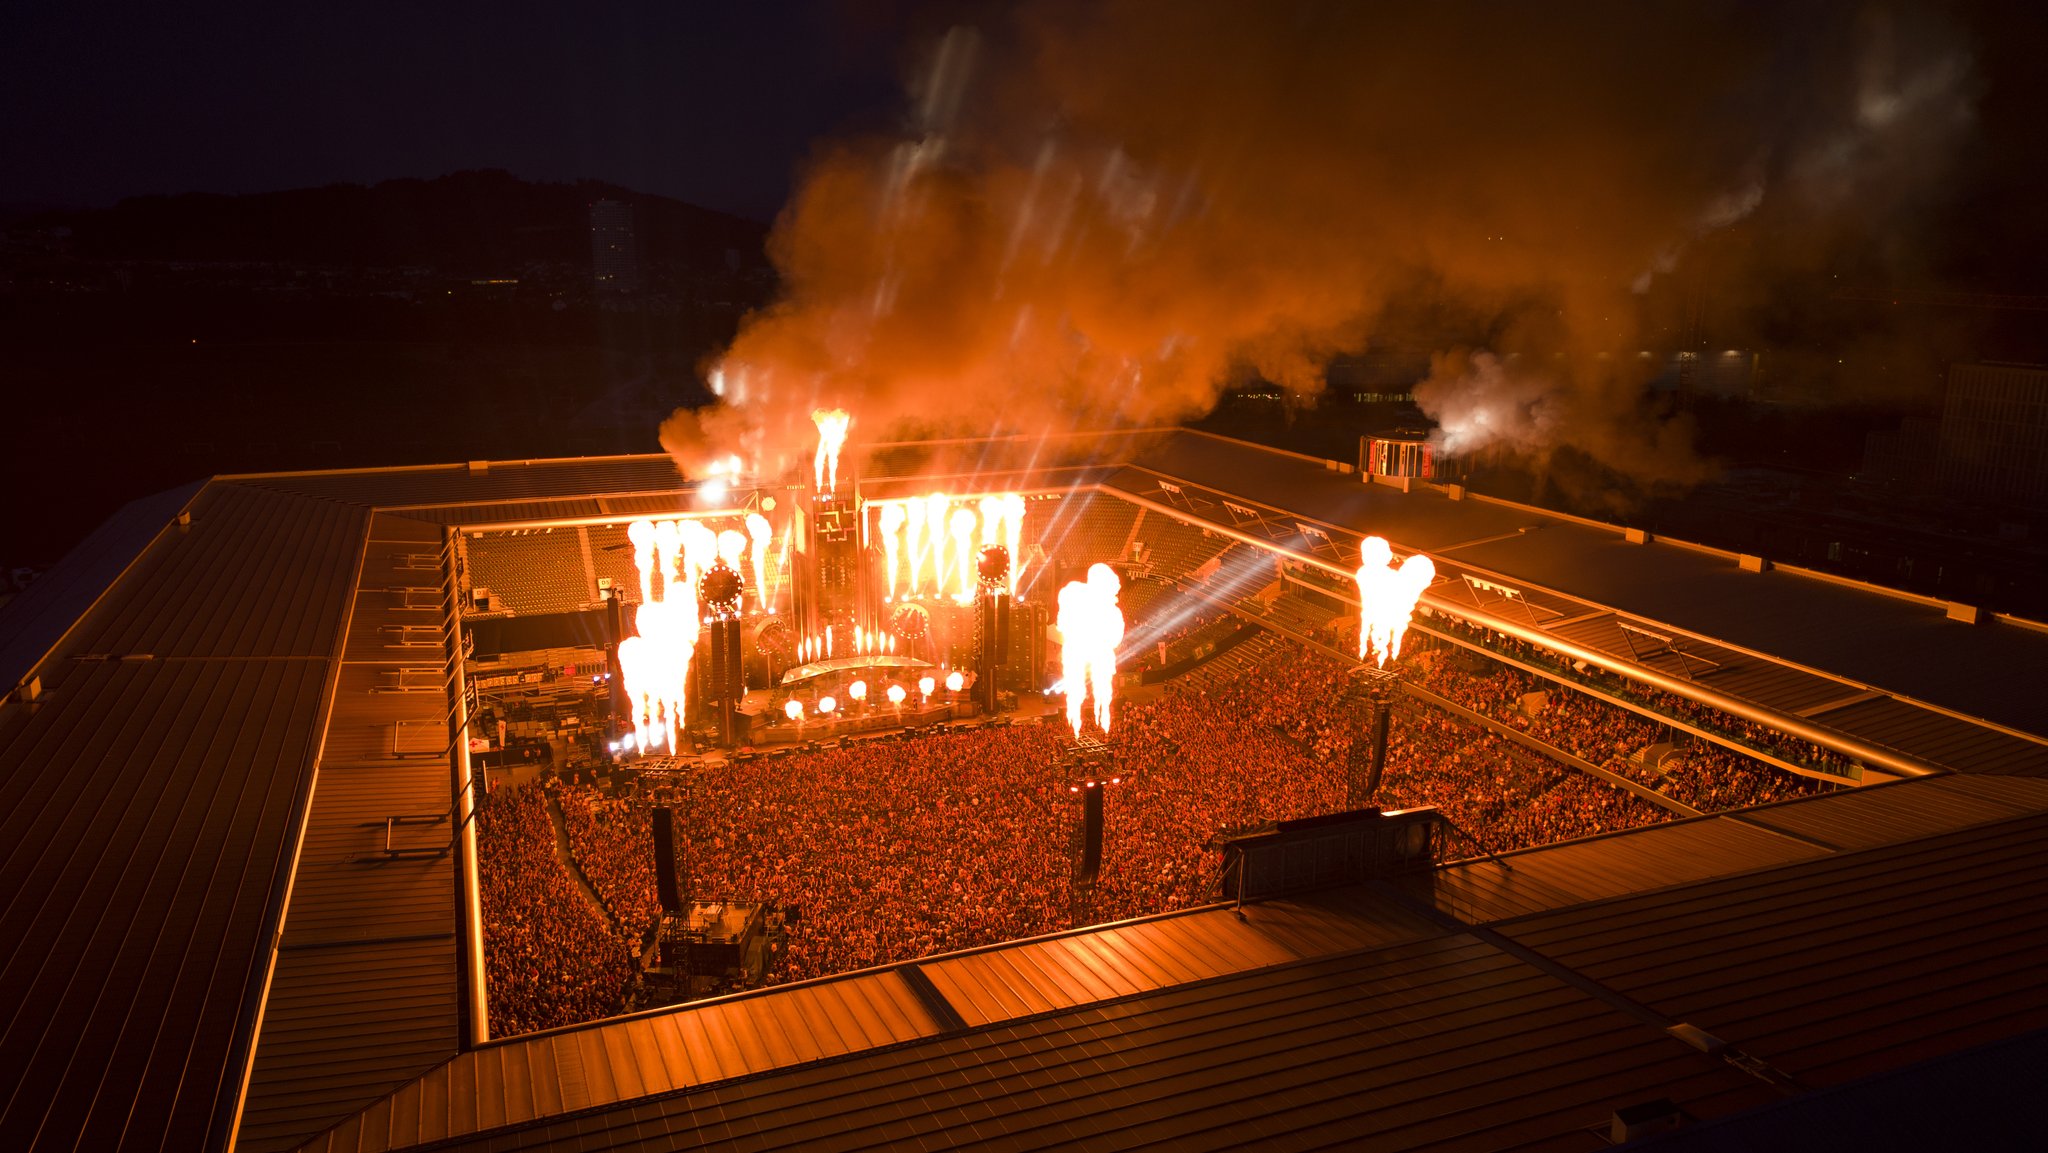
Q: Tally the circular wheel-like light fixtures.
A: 4